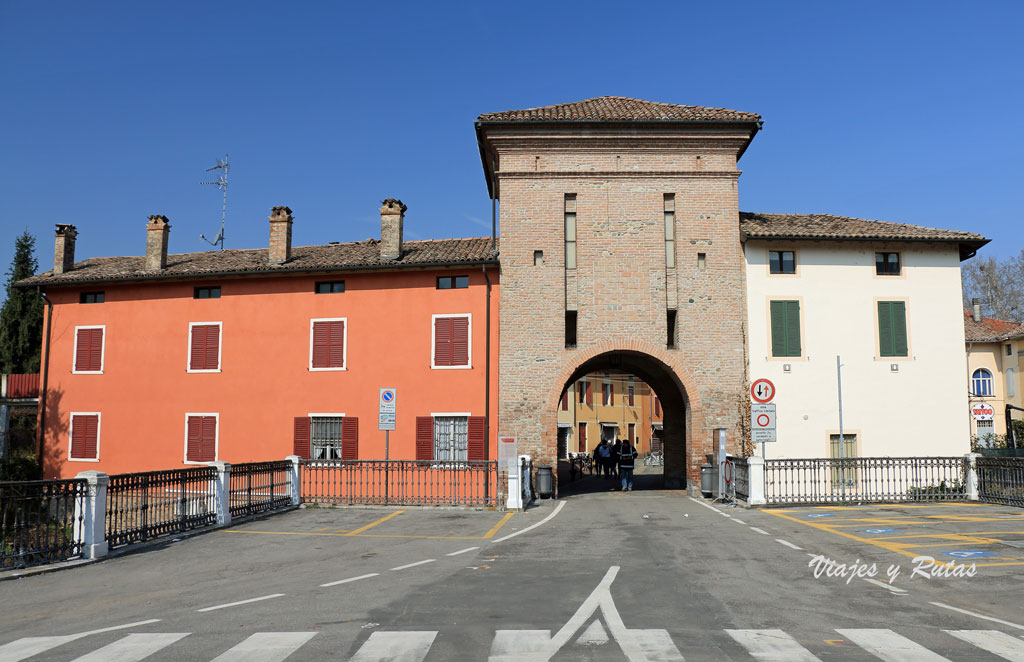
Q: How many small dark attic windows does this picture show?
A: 6